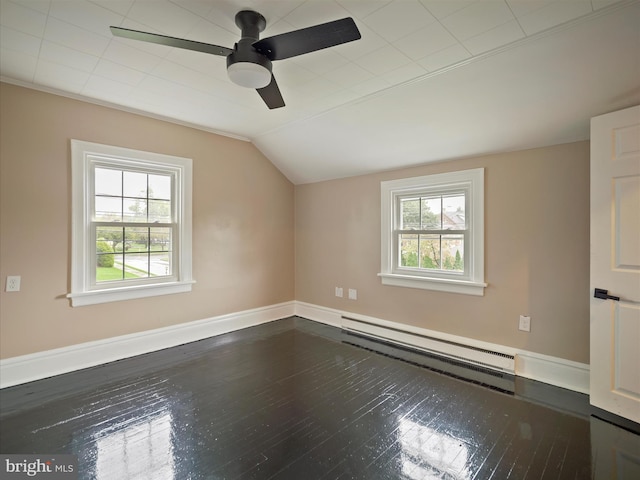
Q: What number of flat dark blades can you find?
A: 3